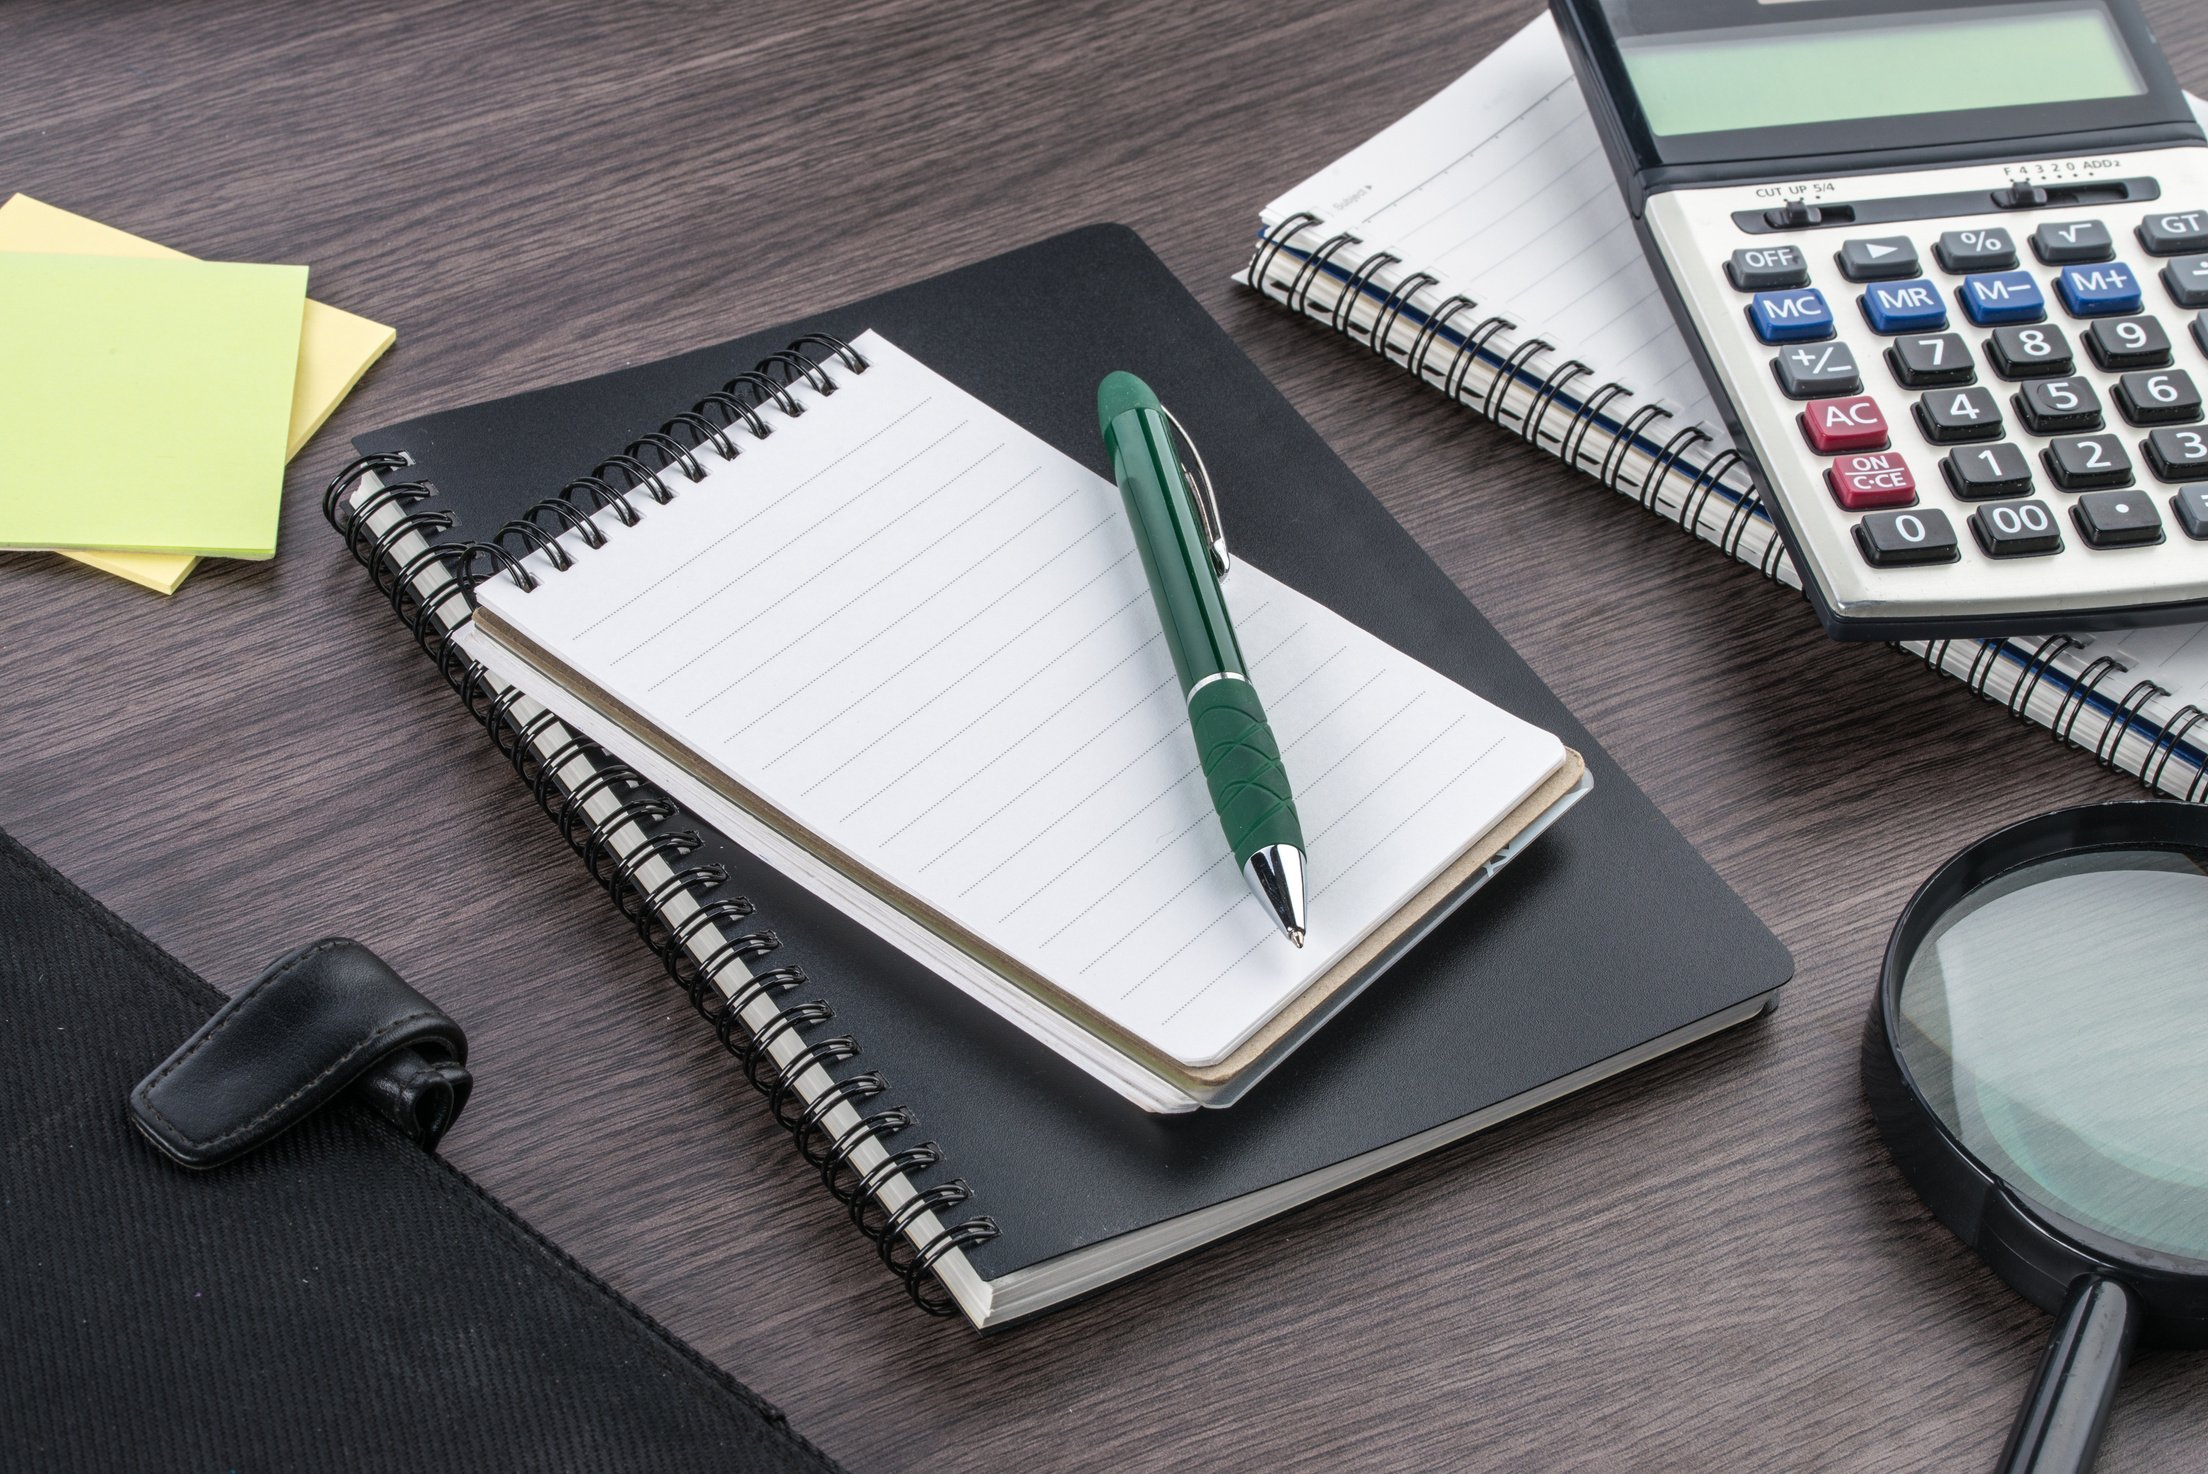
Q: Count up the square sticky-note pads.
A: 2